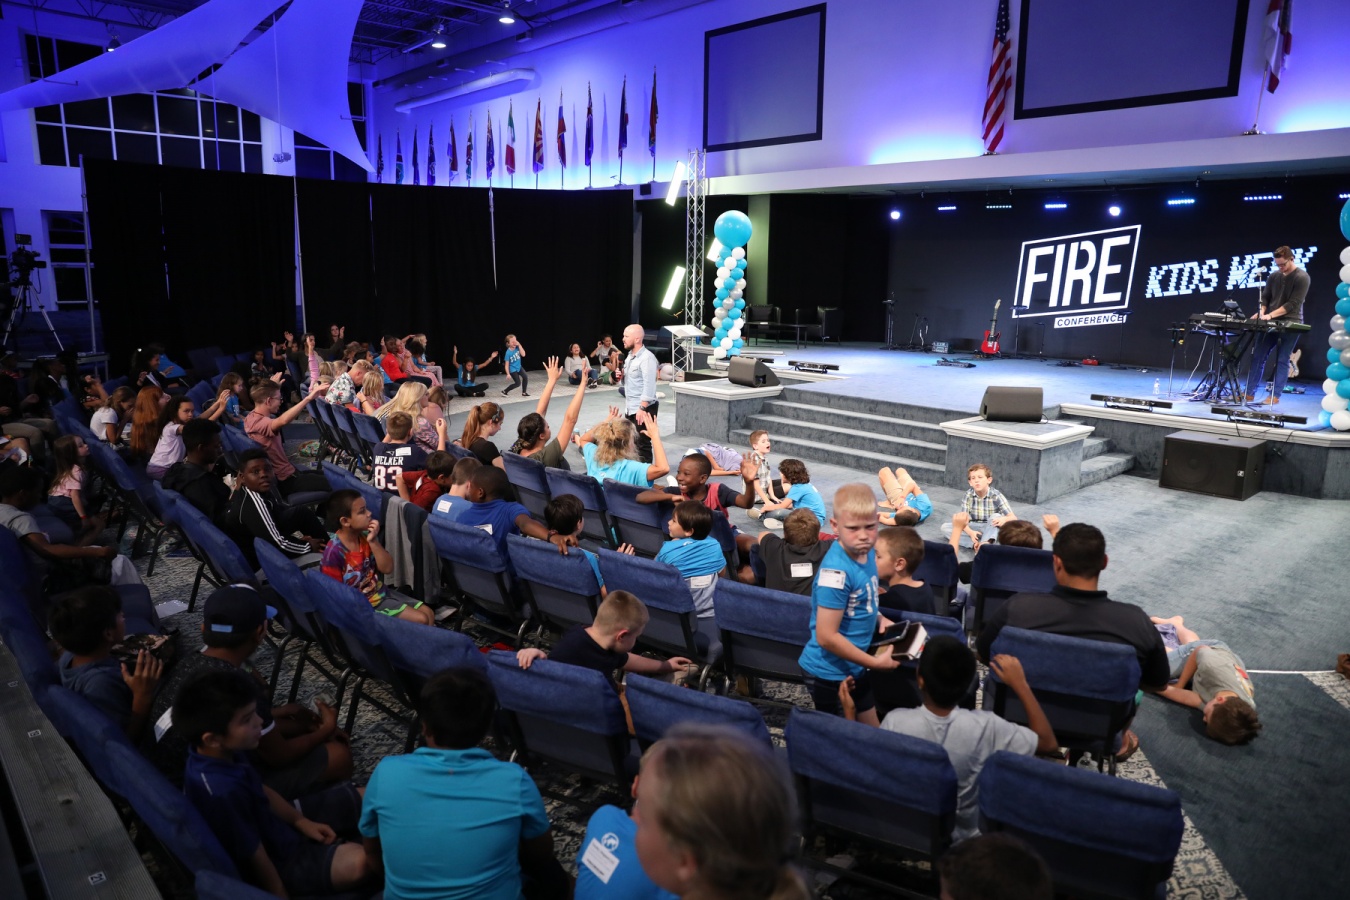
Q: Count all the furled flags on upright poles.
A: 15